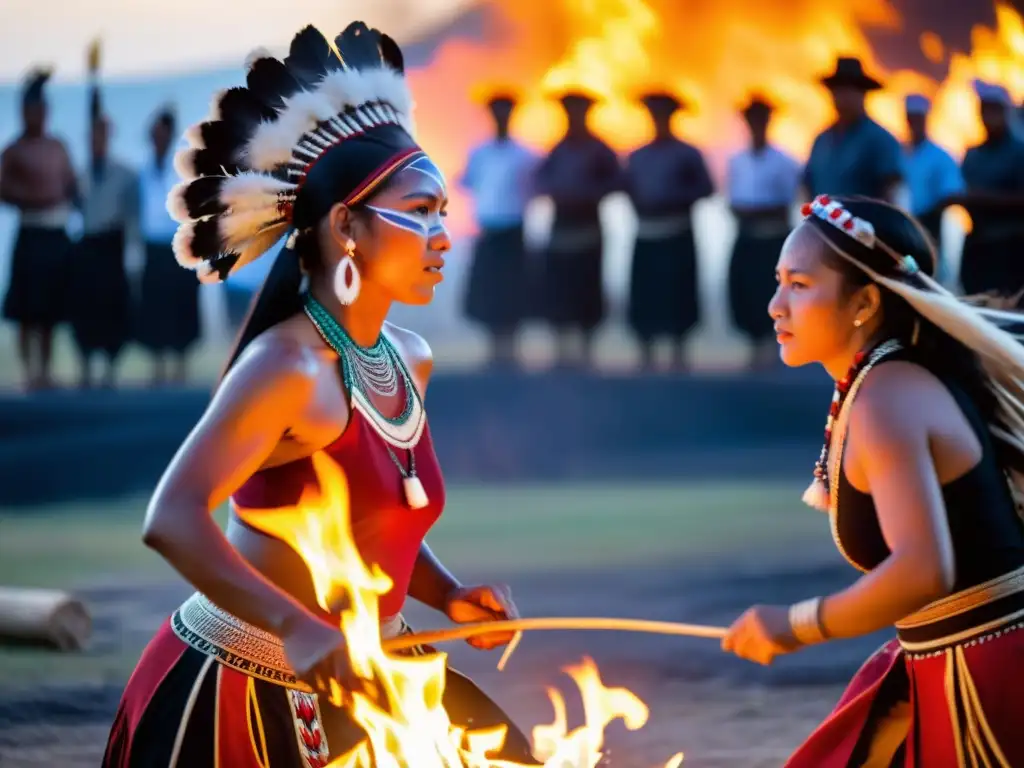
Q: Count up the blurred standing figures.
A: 10